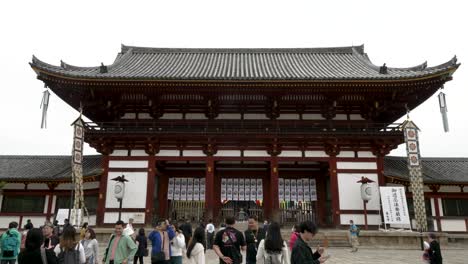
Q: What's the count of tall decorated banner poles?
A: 2